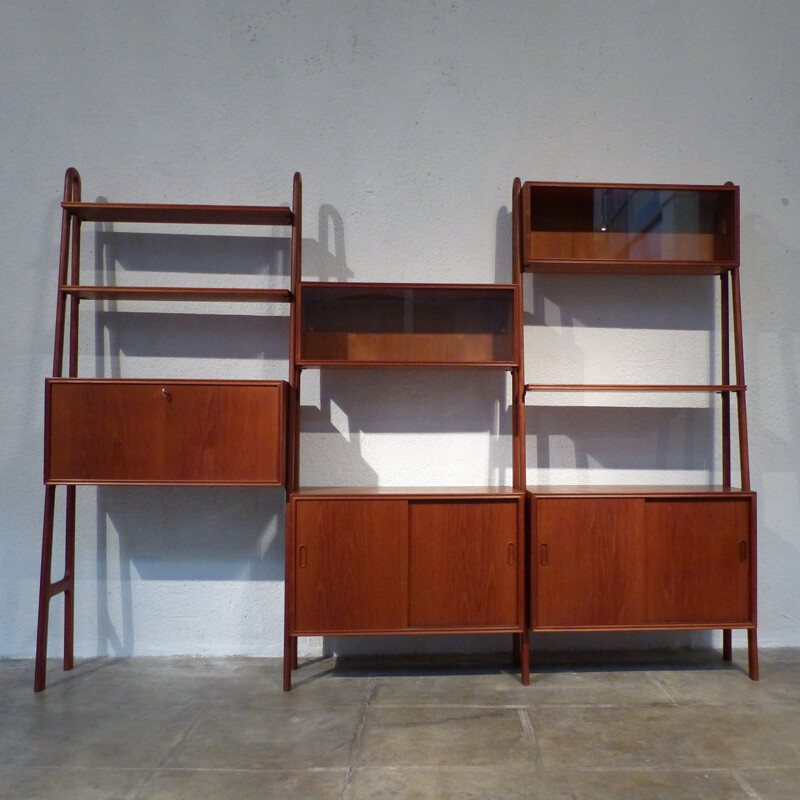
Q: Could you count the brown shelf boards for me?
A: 3